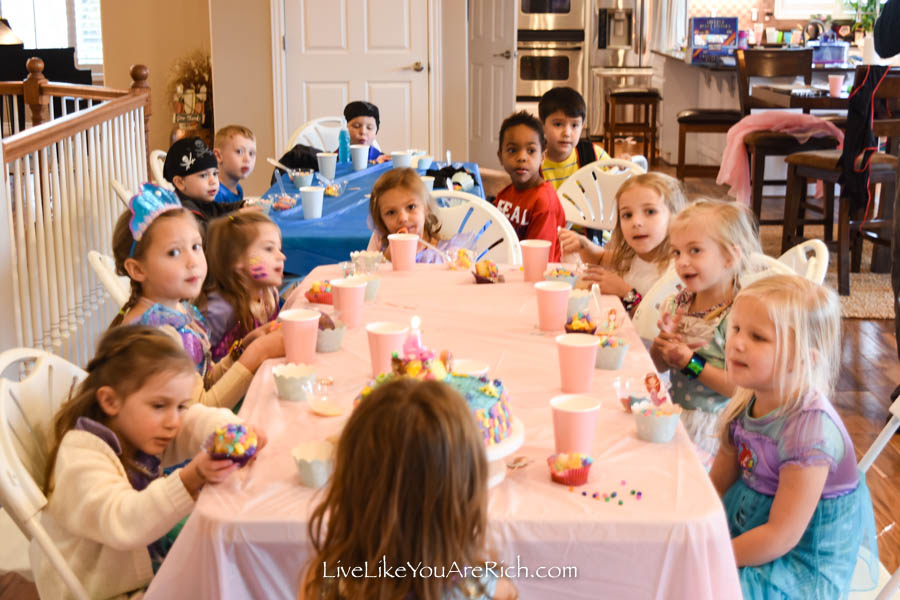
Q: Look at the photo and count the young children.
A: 13